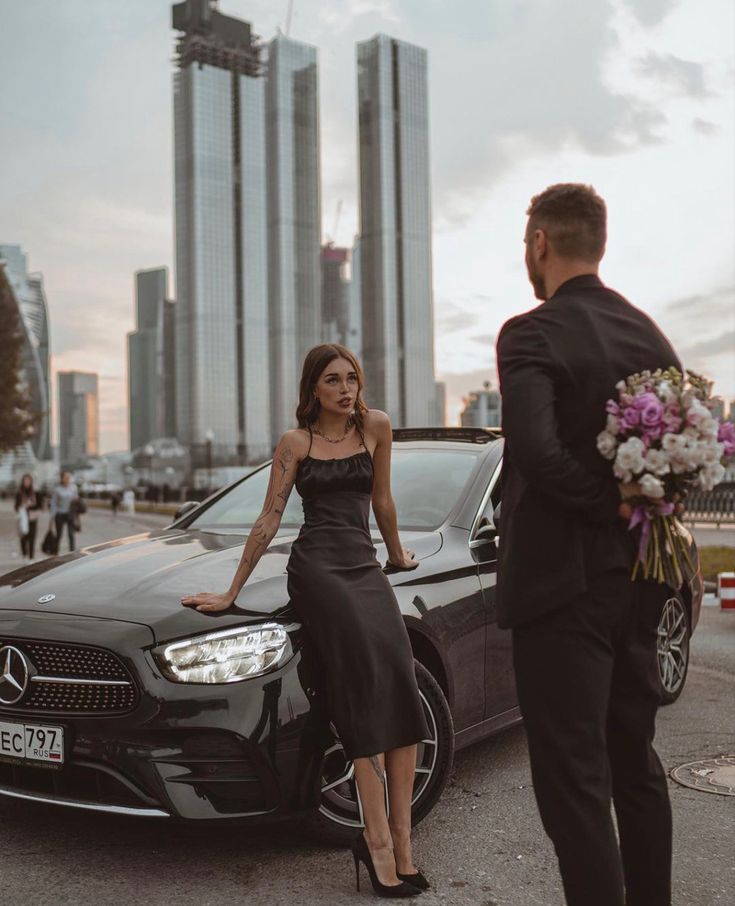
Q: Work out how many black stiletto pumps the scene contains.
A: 2